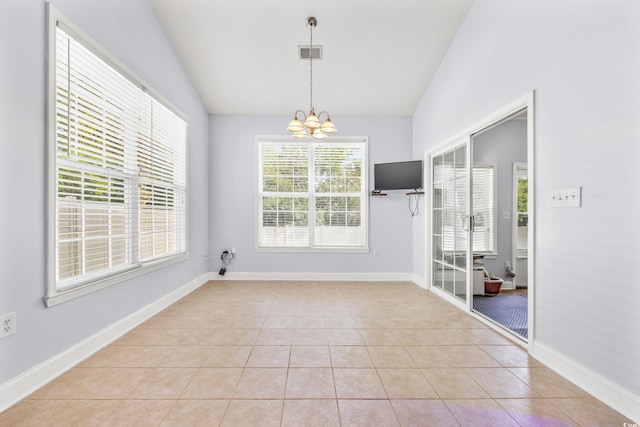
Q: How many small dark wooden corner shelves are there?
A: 2